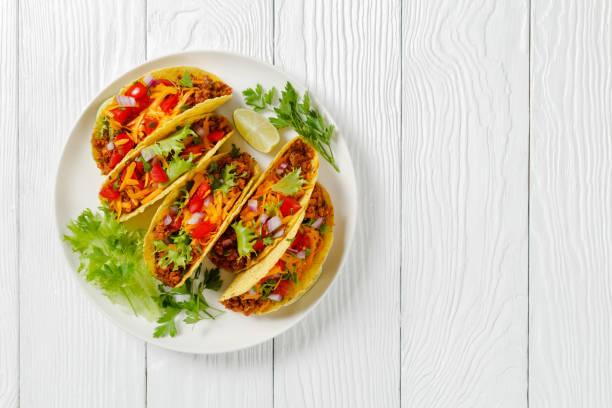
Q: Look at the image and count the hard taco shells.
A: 5